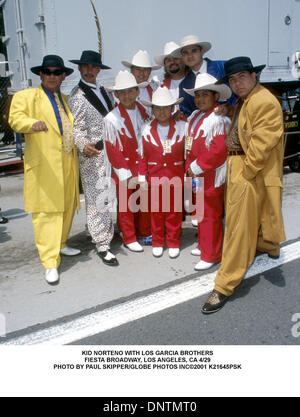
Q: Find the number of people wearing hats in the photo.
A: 9